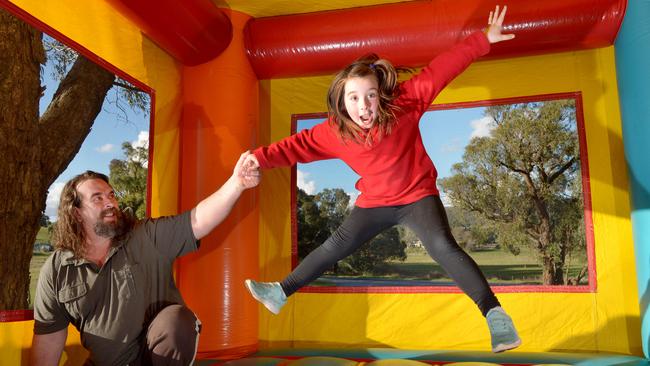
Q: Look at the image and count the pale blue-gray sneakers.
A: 2